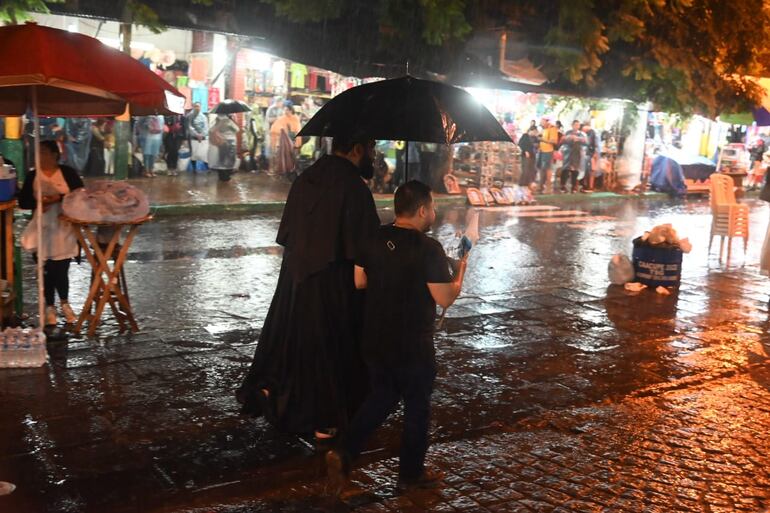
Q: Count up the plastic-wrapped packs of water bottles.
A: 1